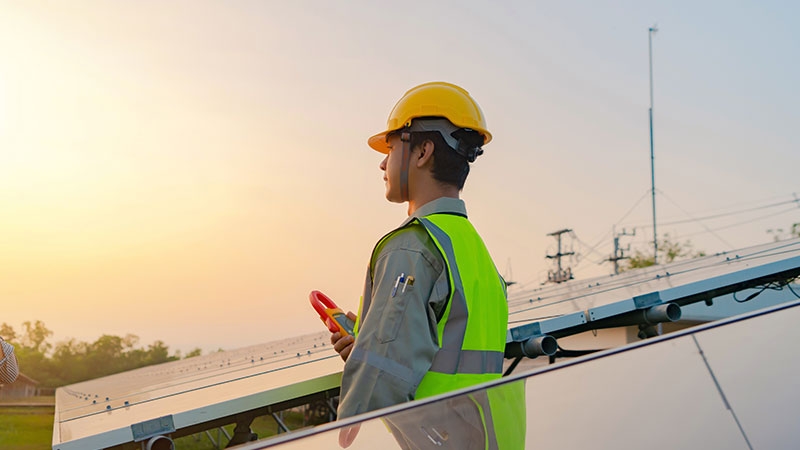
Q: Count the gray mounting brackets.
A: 3